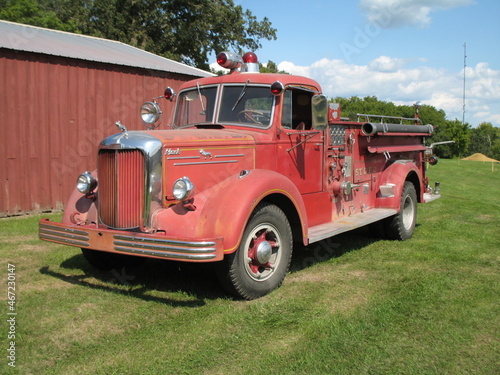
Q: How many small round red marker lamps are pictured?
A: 2